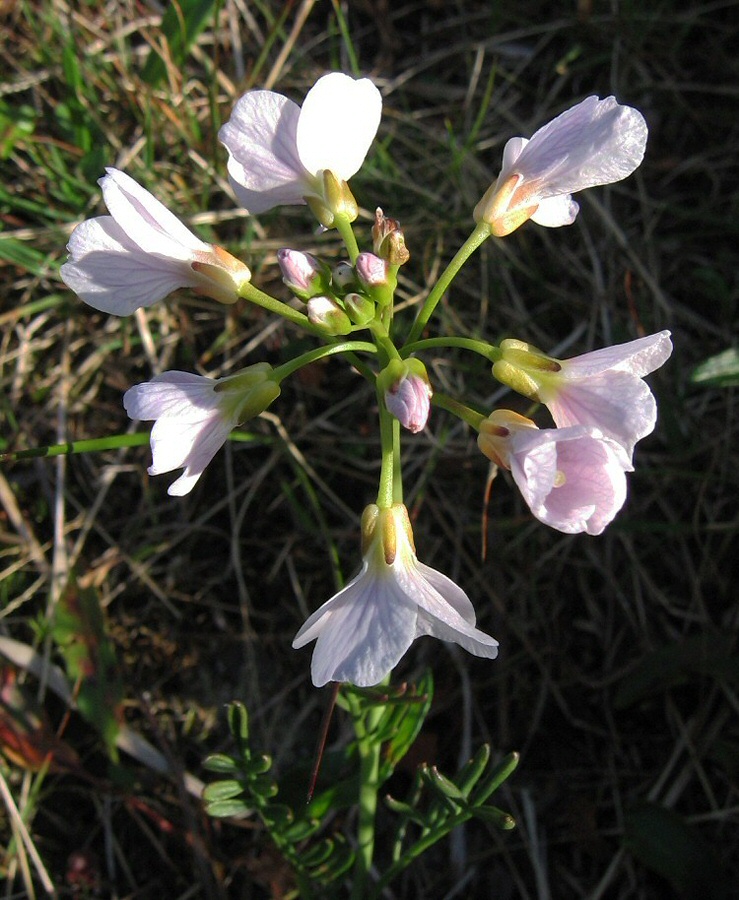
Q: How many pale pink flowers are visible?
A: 7